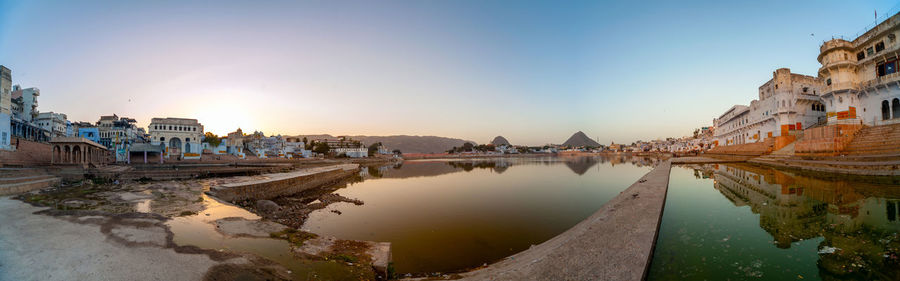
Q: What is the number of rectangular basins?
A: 1